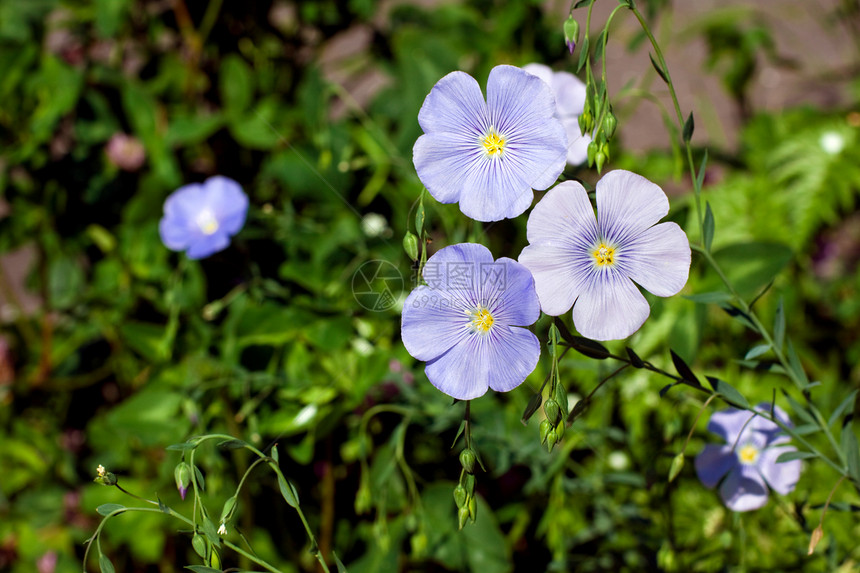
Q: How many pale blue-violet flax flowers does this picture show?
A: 6